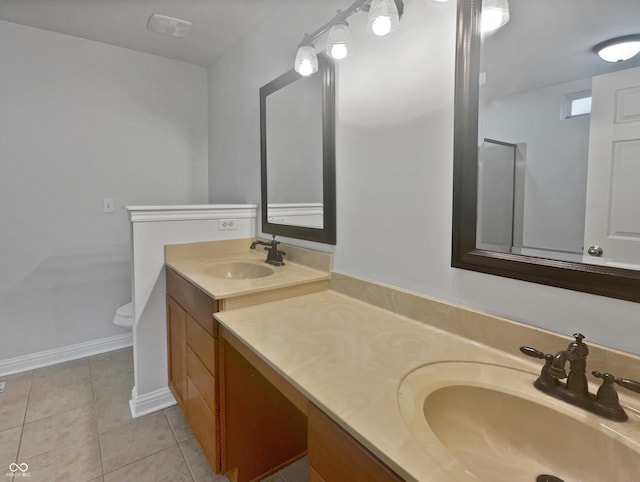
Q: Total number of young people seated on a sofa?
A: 0